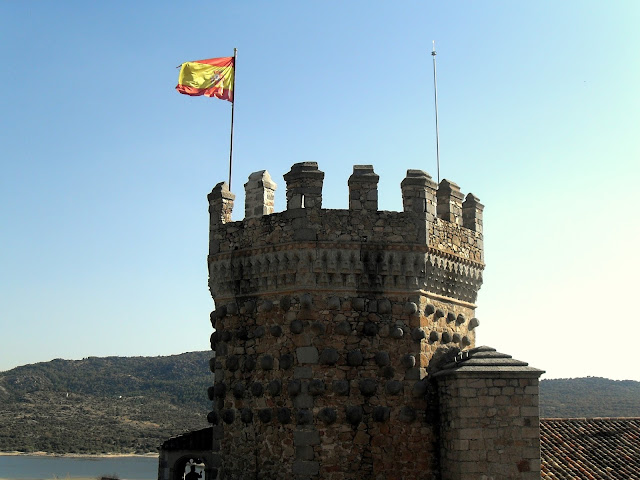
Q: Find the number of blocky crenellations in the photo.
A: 7